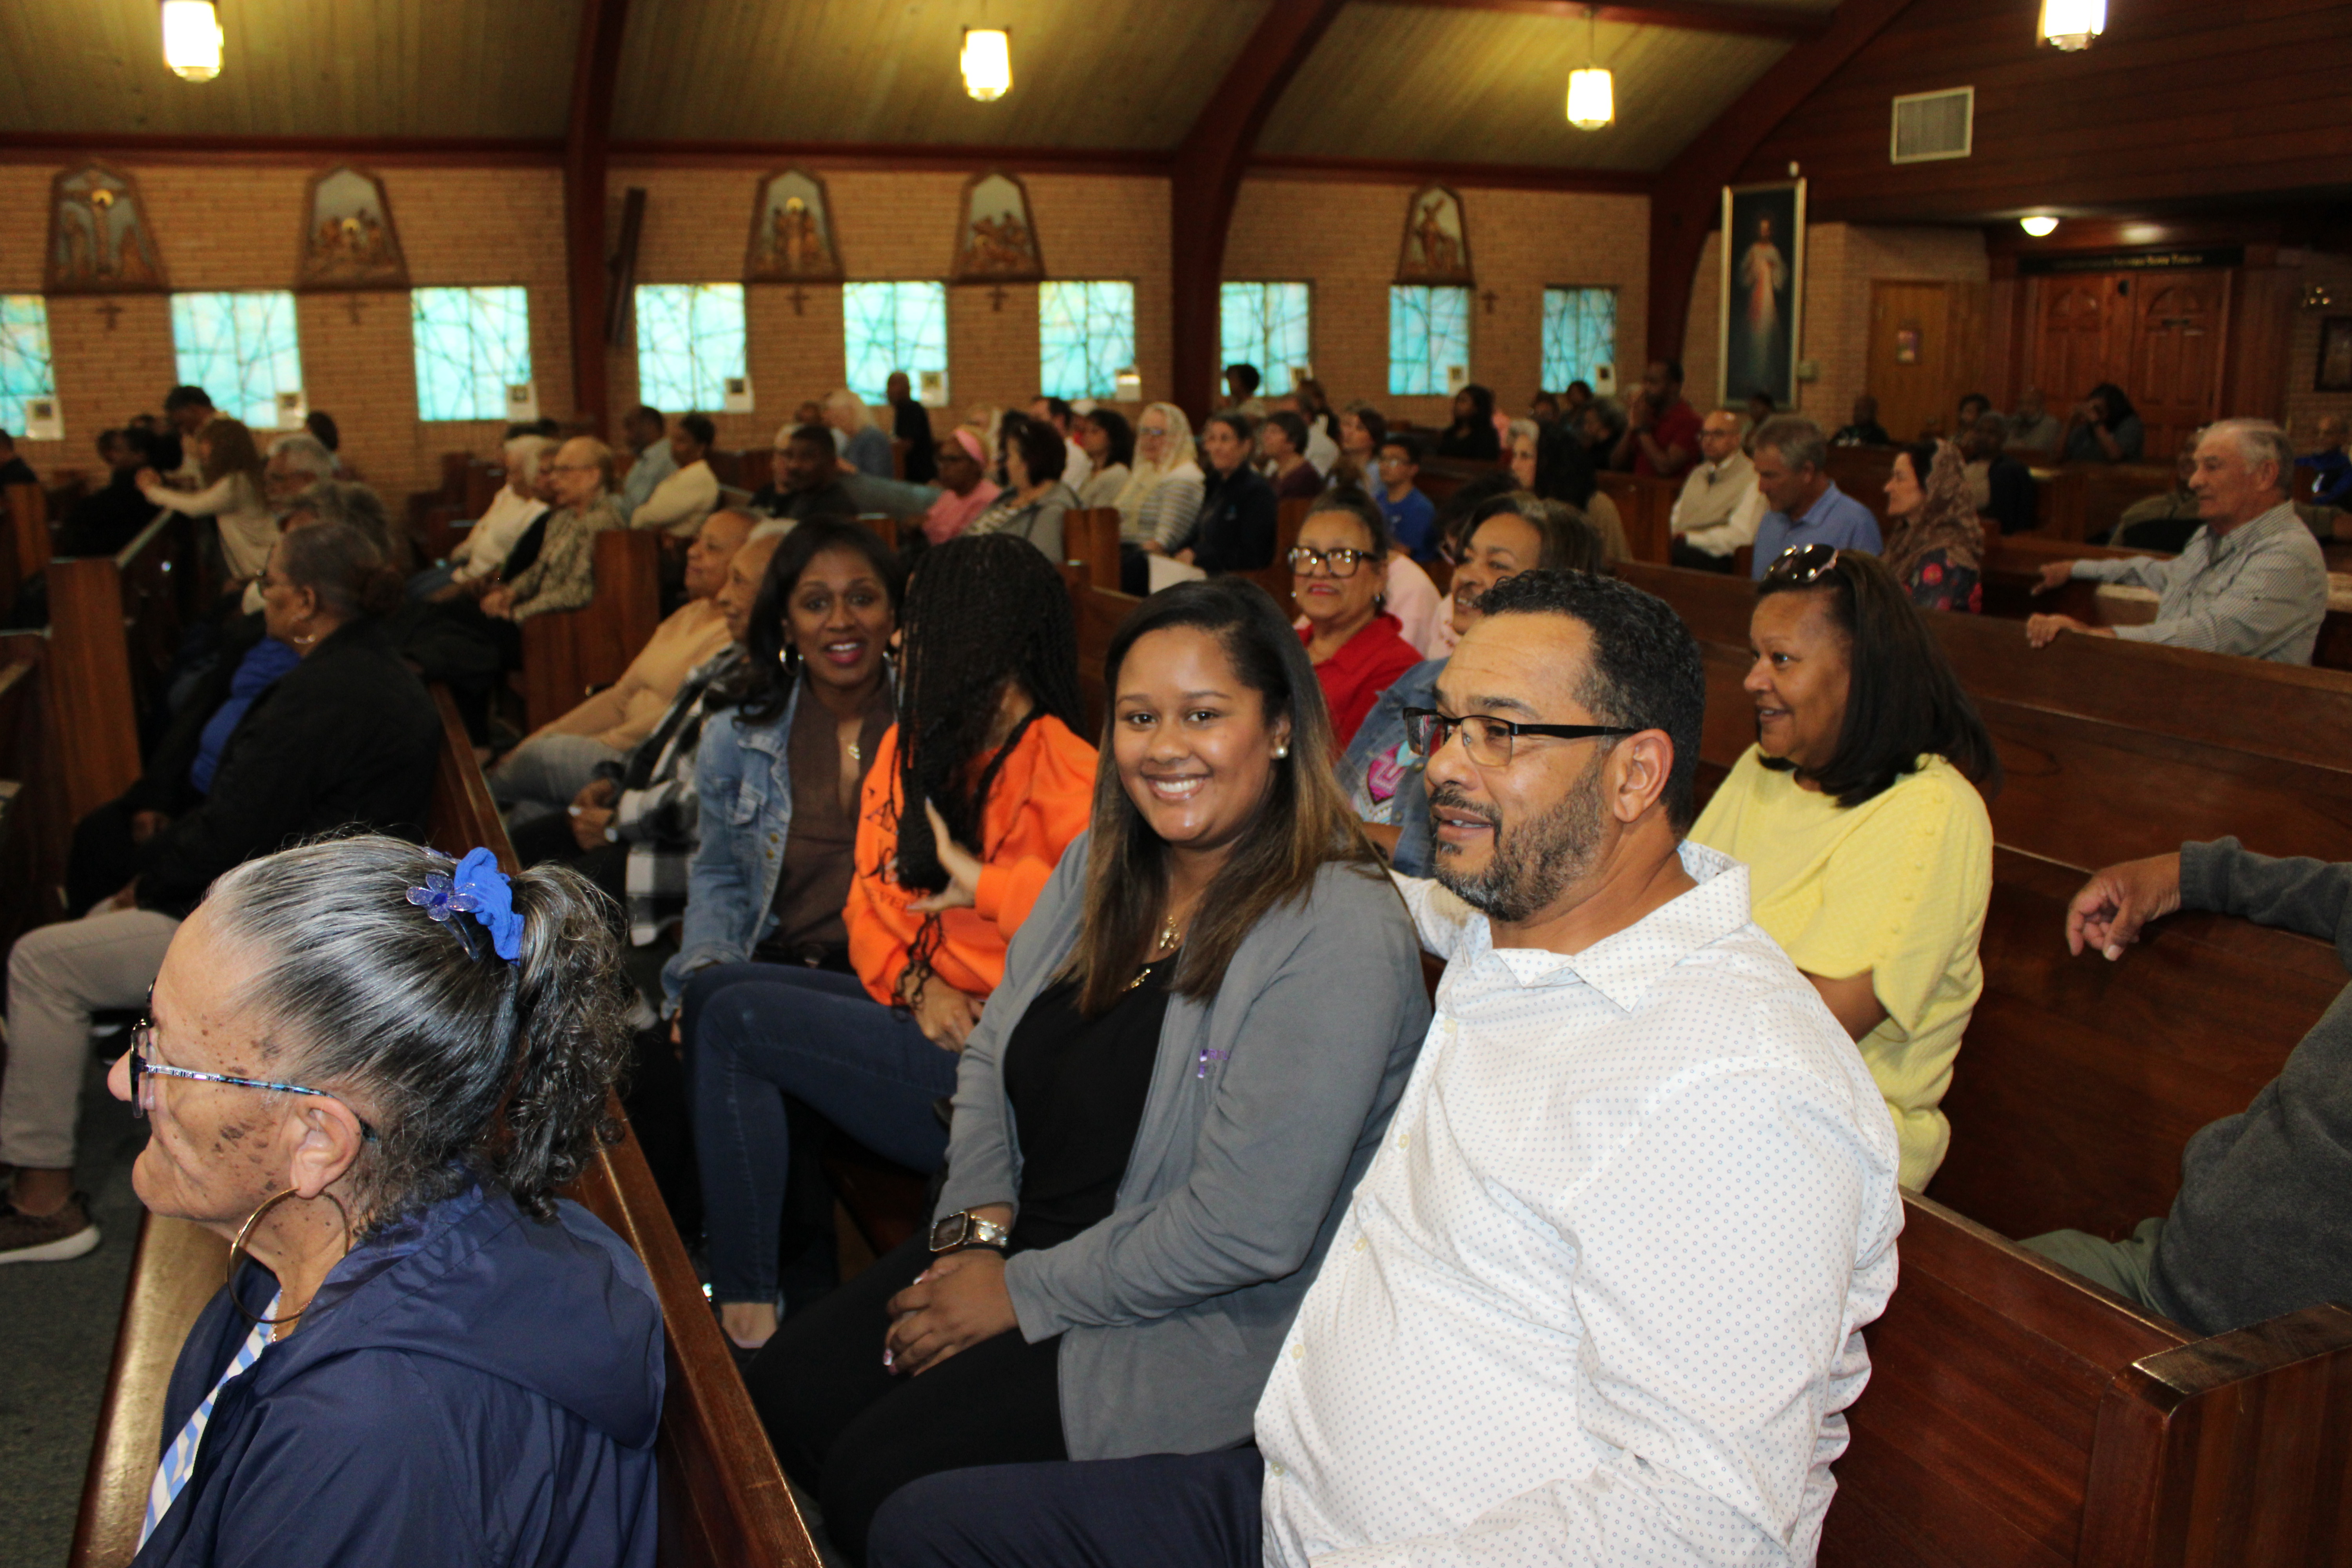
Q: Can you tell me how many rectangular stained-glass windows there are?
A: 9